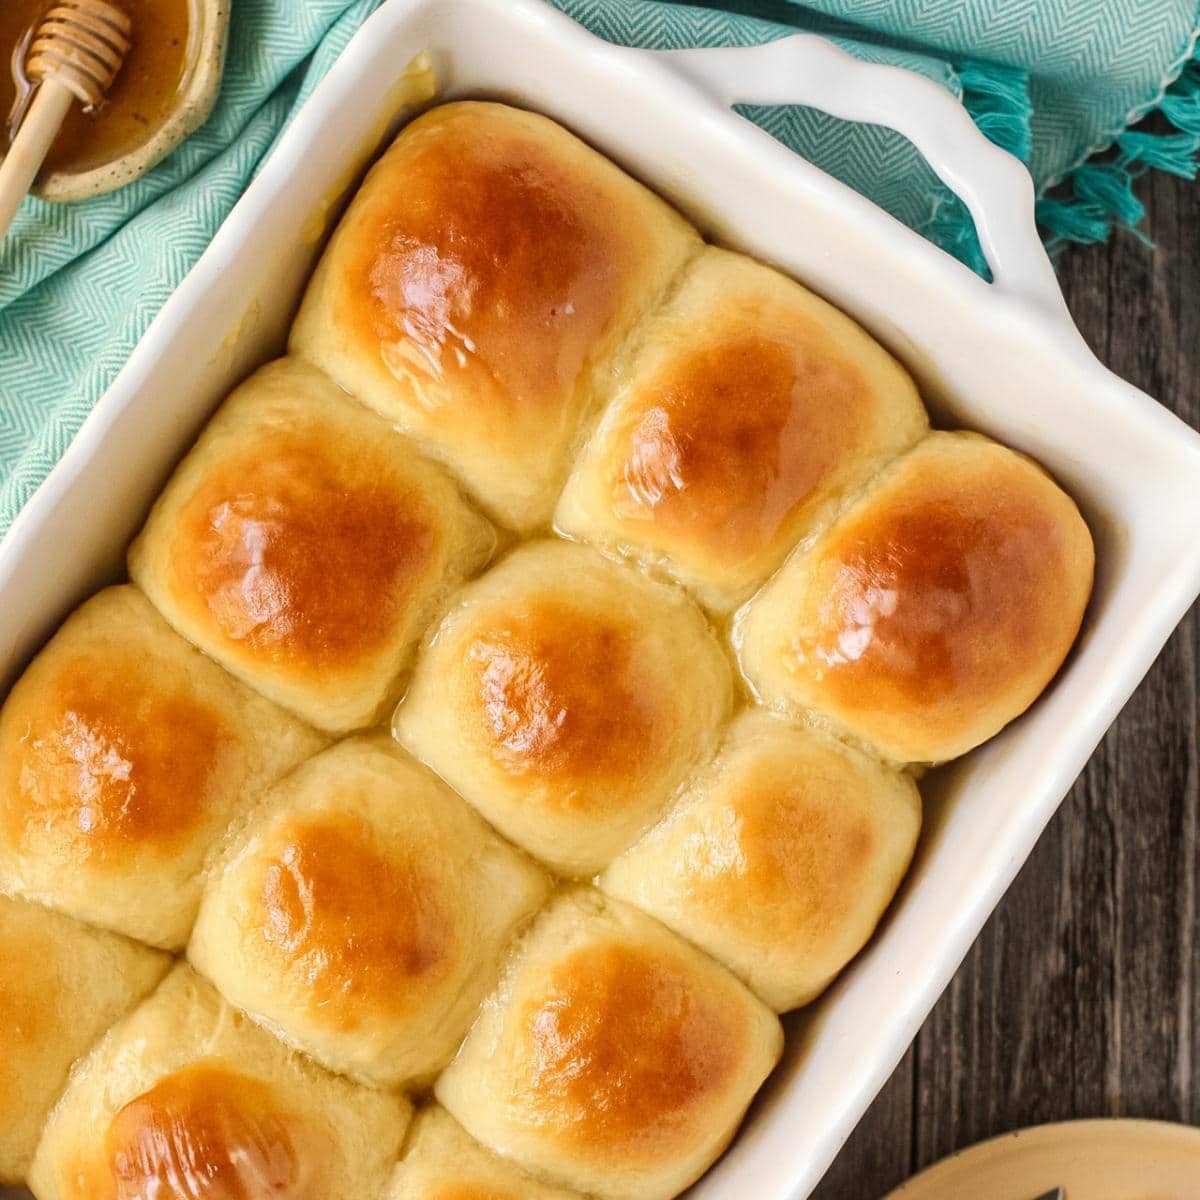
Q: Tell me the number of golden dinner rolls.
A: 12